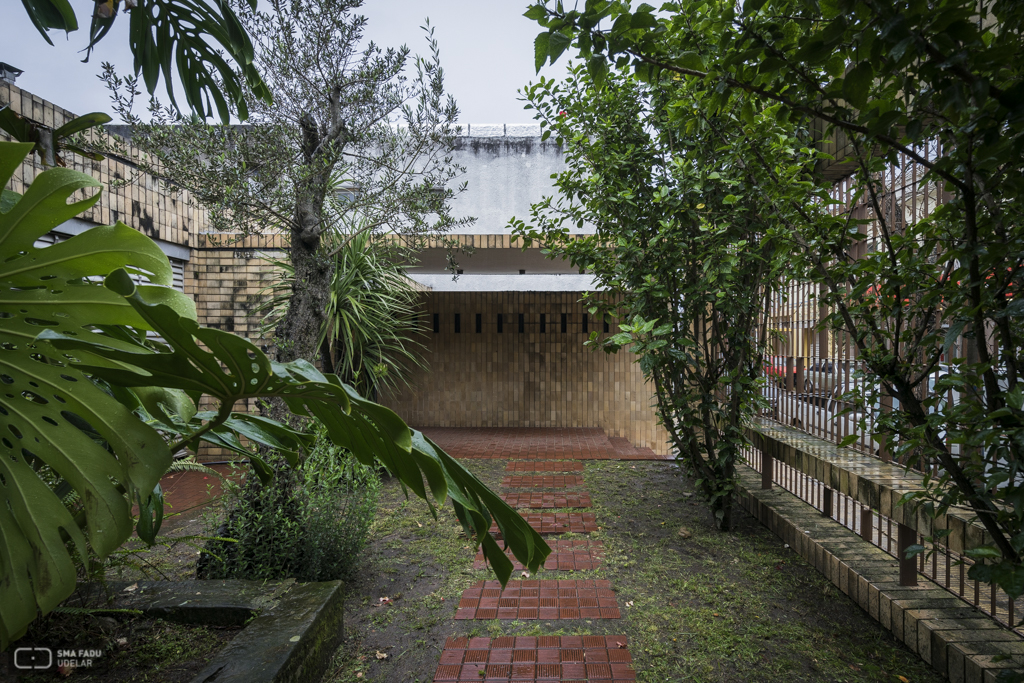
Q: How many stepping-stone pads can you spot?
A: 7